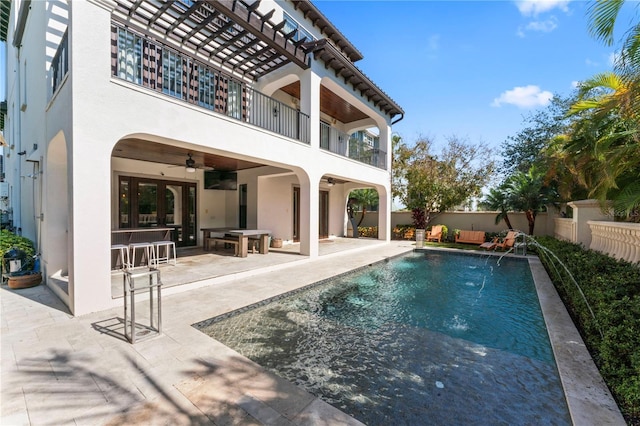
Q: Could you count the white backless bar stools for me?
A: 3